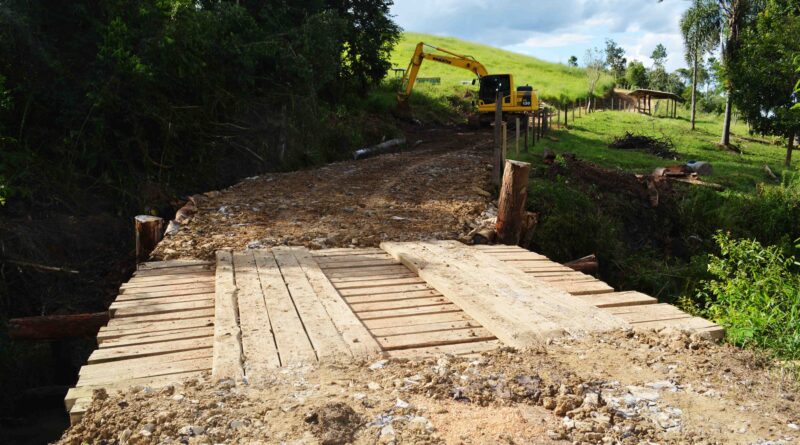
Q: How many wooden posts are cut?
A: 2